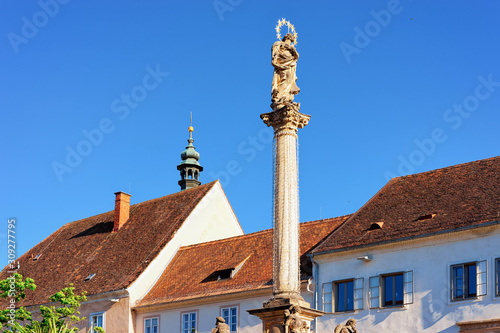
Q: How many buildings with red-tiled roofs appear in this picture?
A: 3